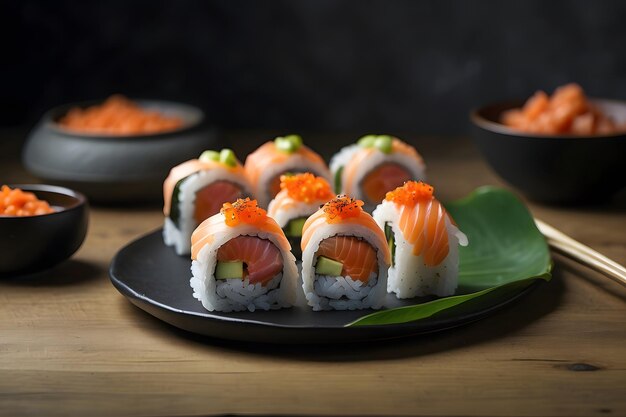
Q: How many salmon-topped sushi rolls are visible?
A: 7